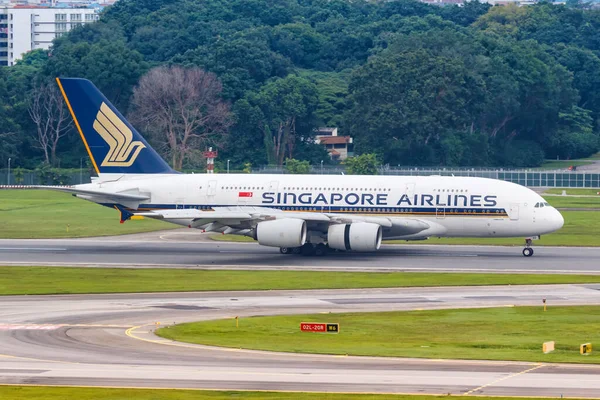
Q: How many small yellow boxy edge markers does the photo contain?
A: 2